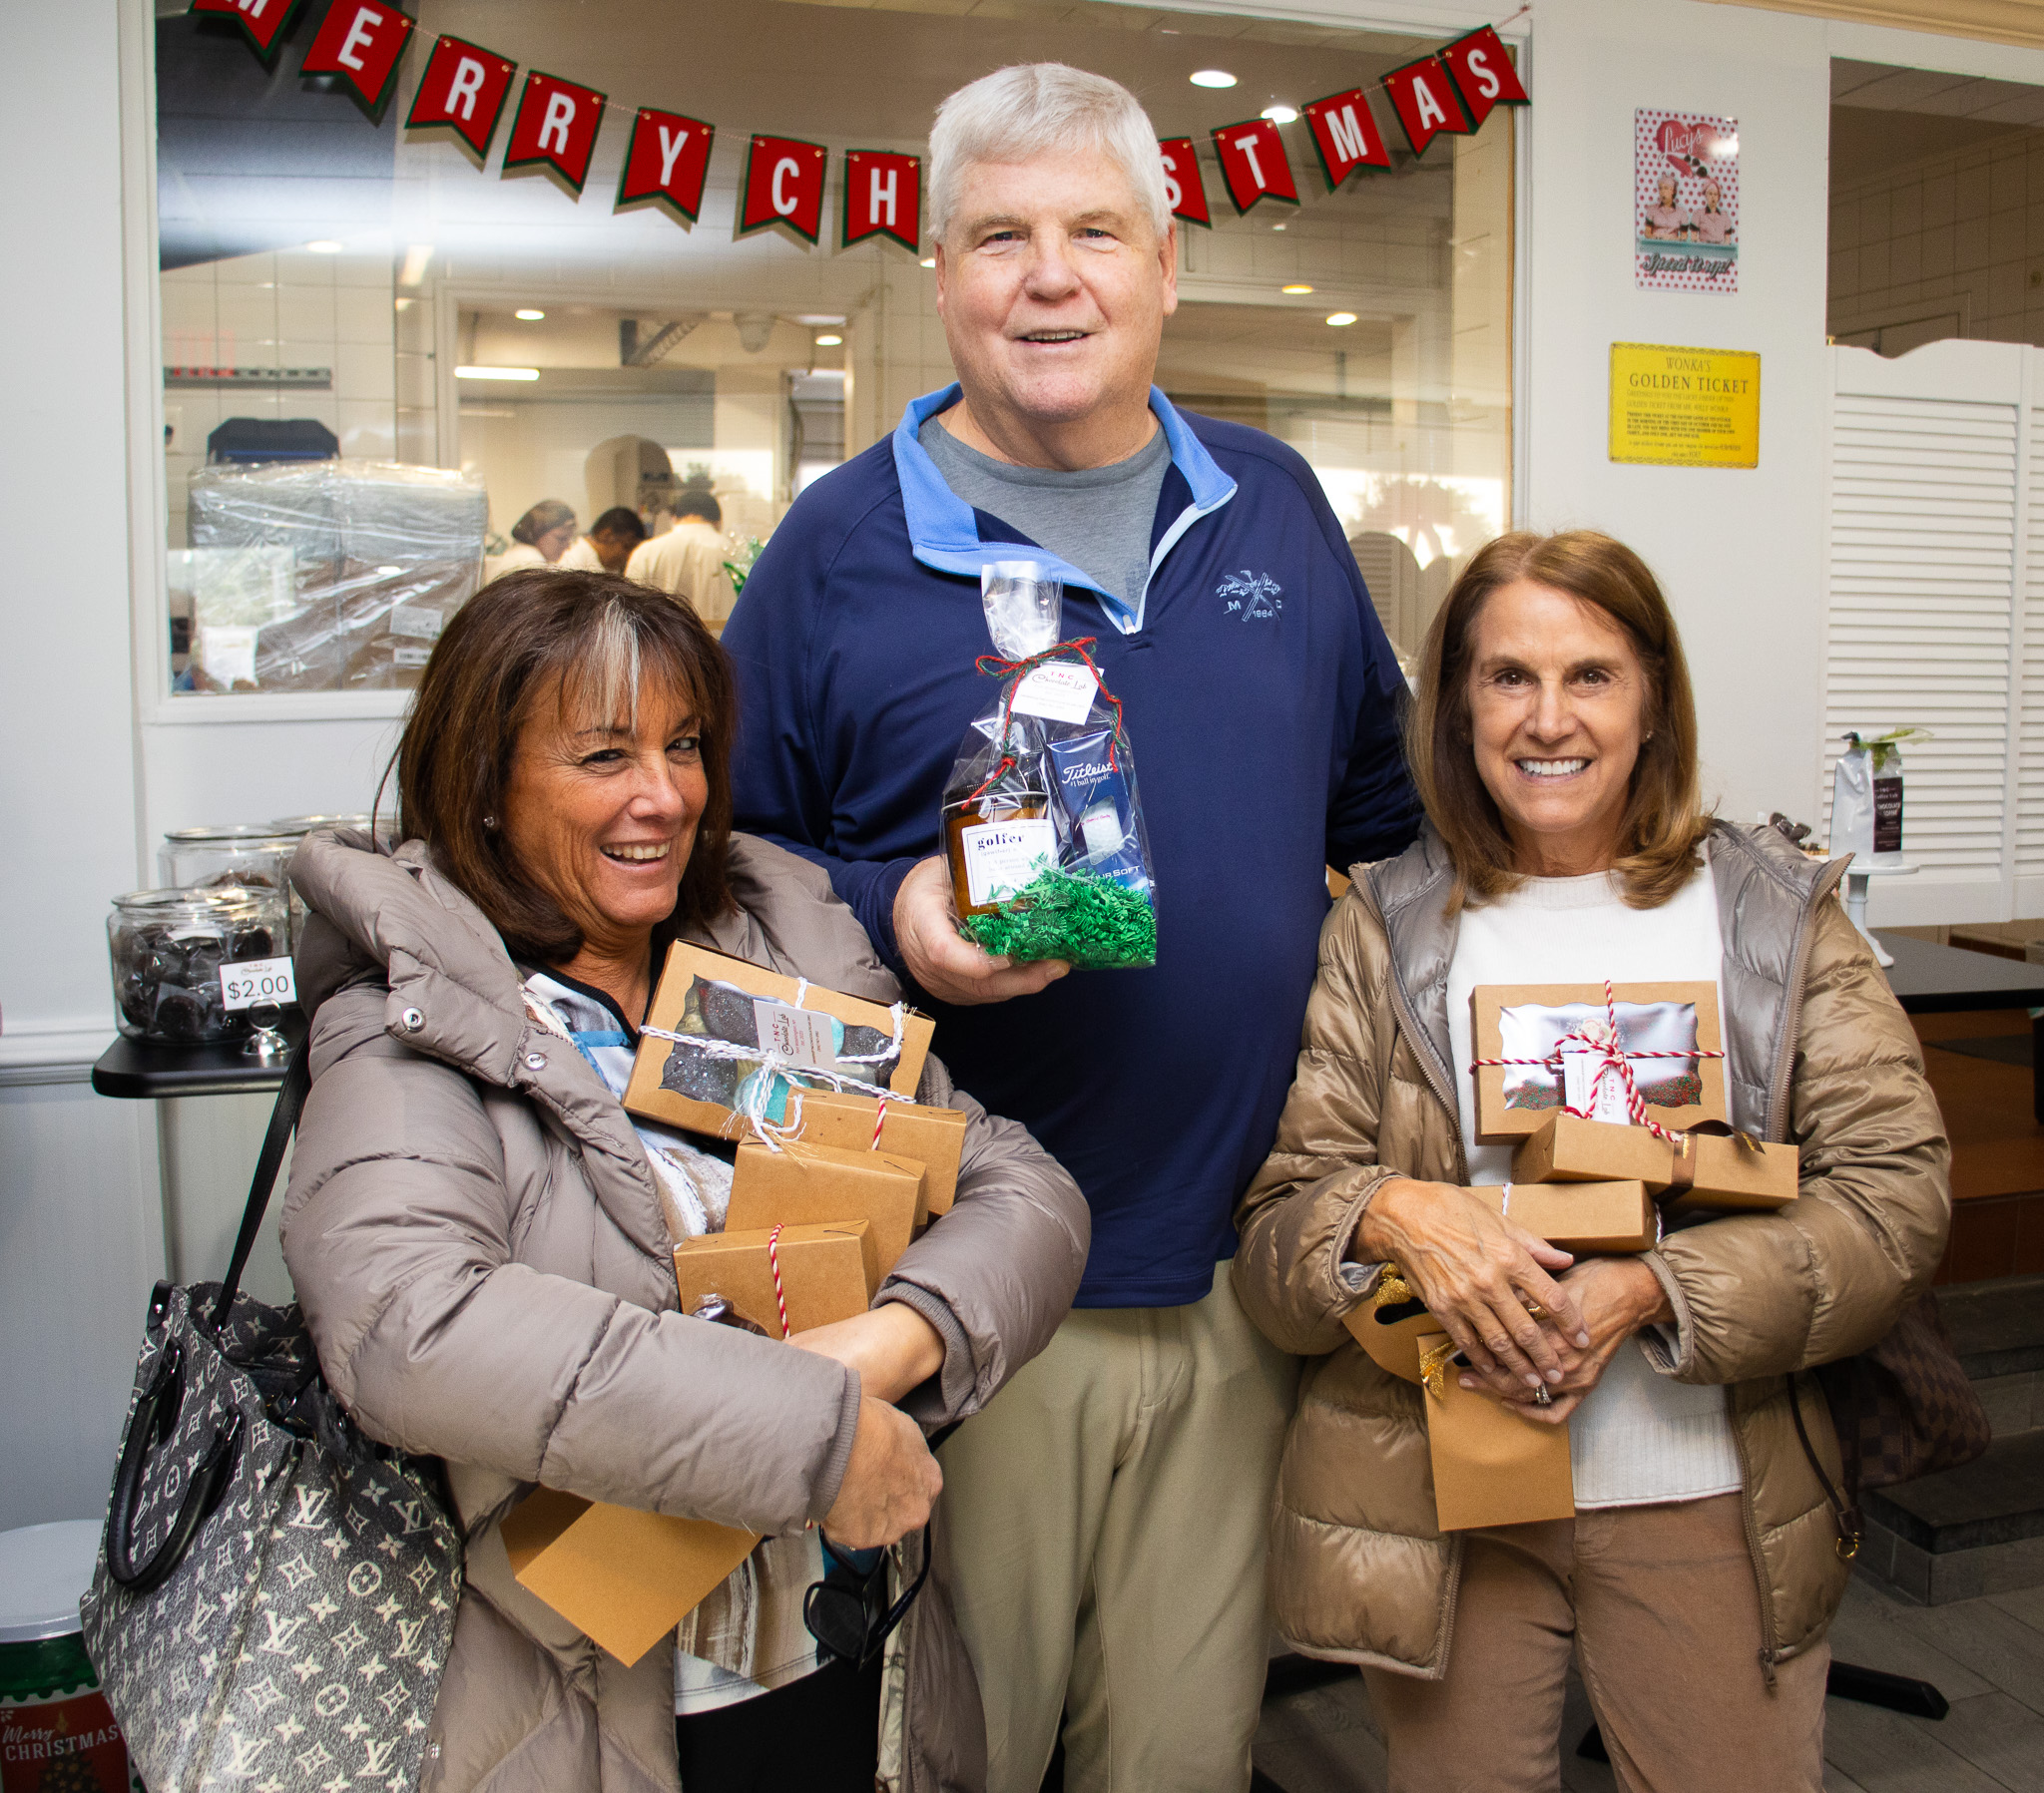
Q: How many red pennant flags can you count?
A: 12